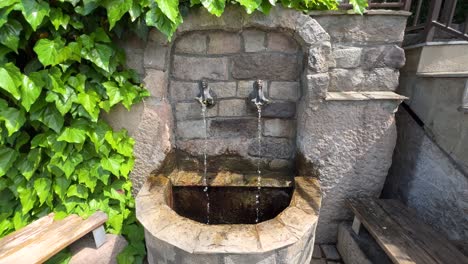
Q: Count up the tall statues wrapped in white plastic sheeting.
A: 0